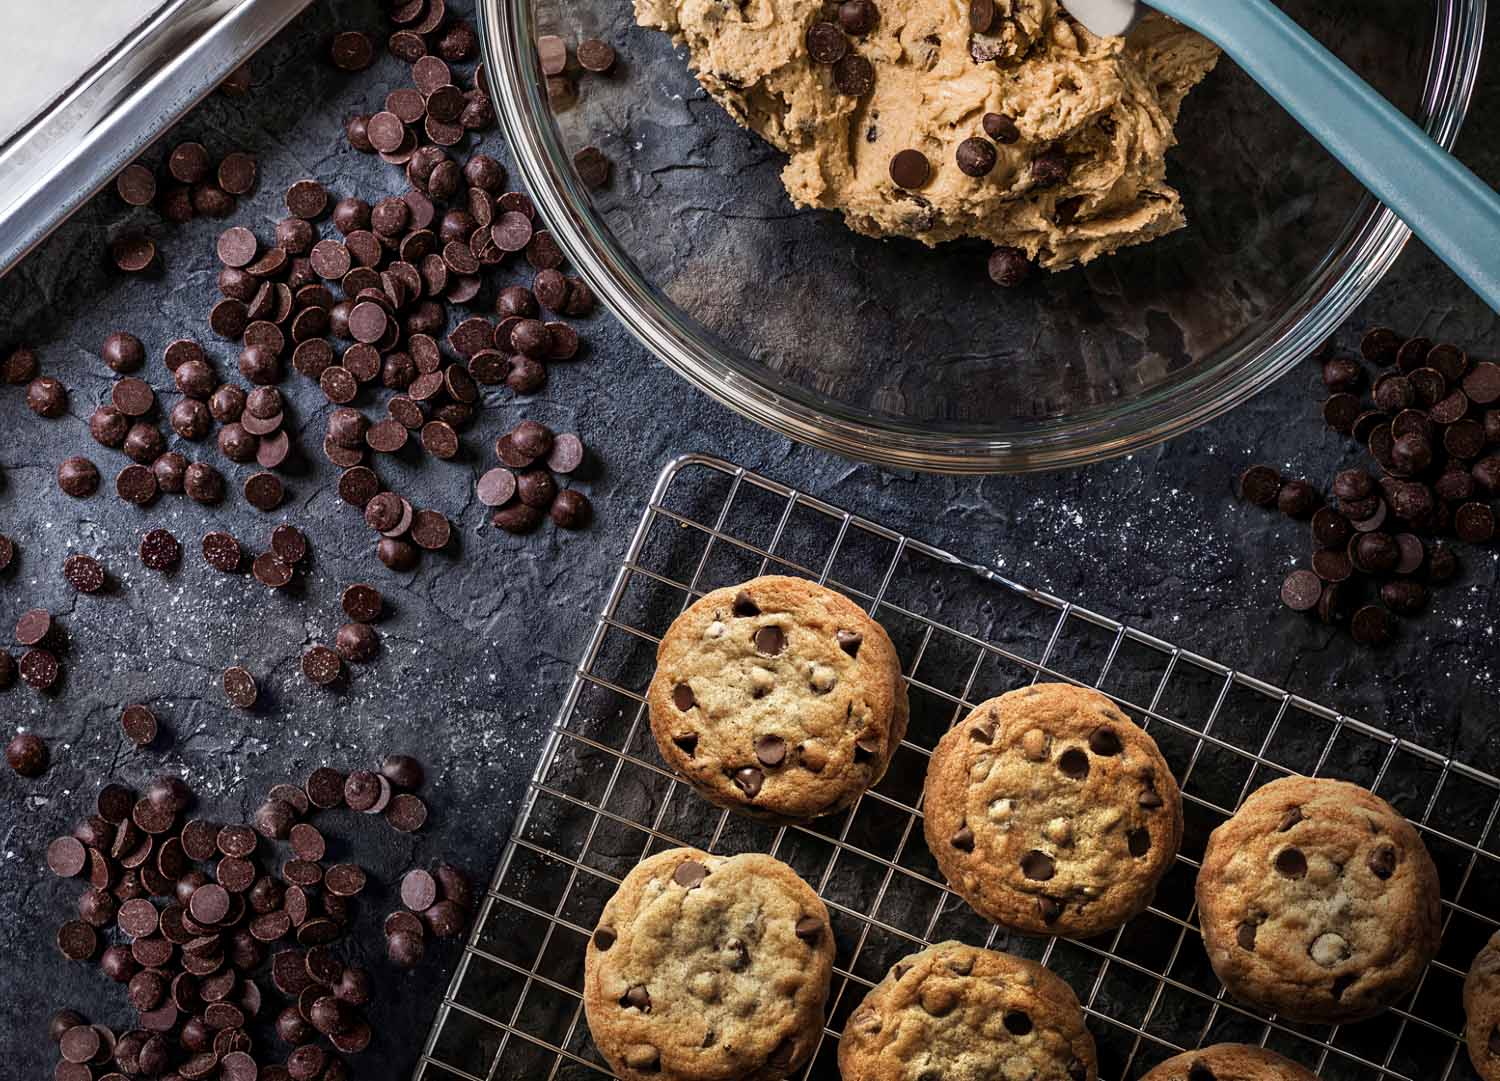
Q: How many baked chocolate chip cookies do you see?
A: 7